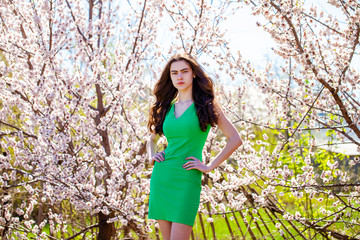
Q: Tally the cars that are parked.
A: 0